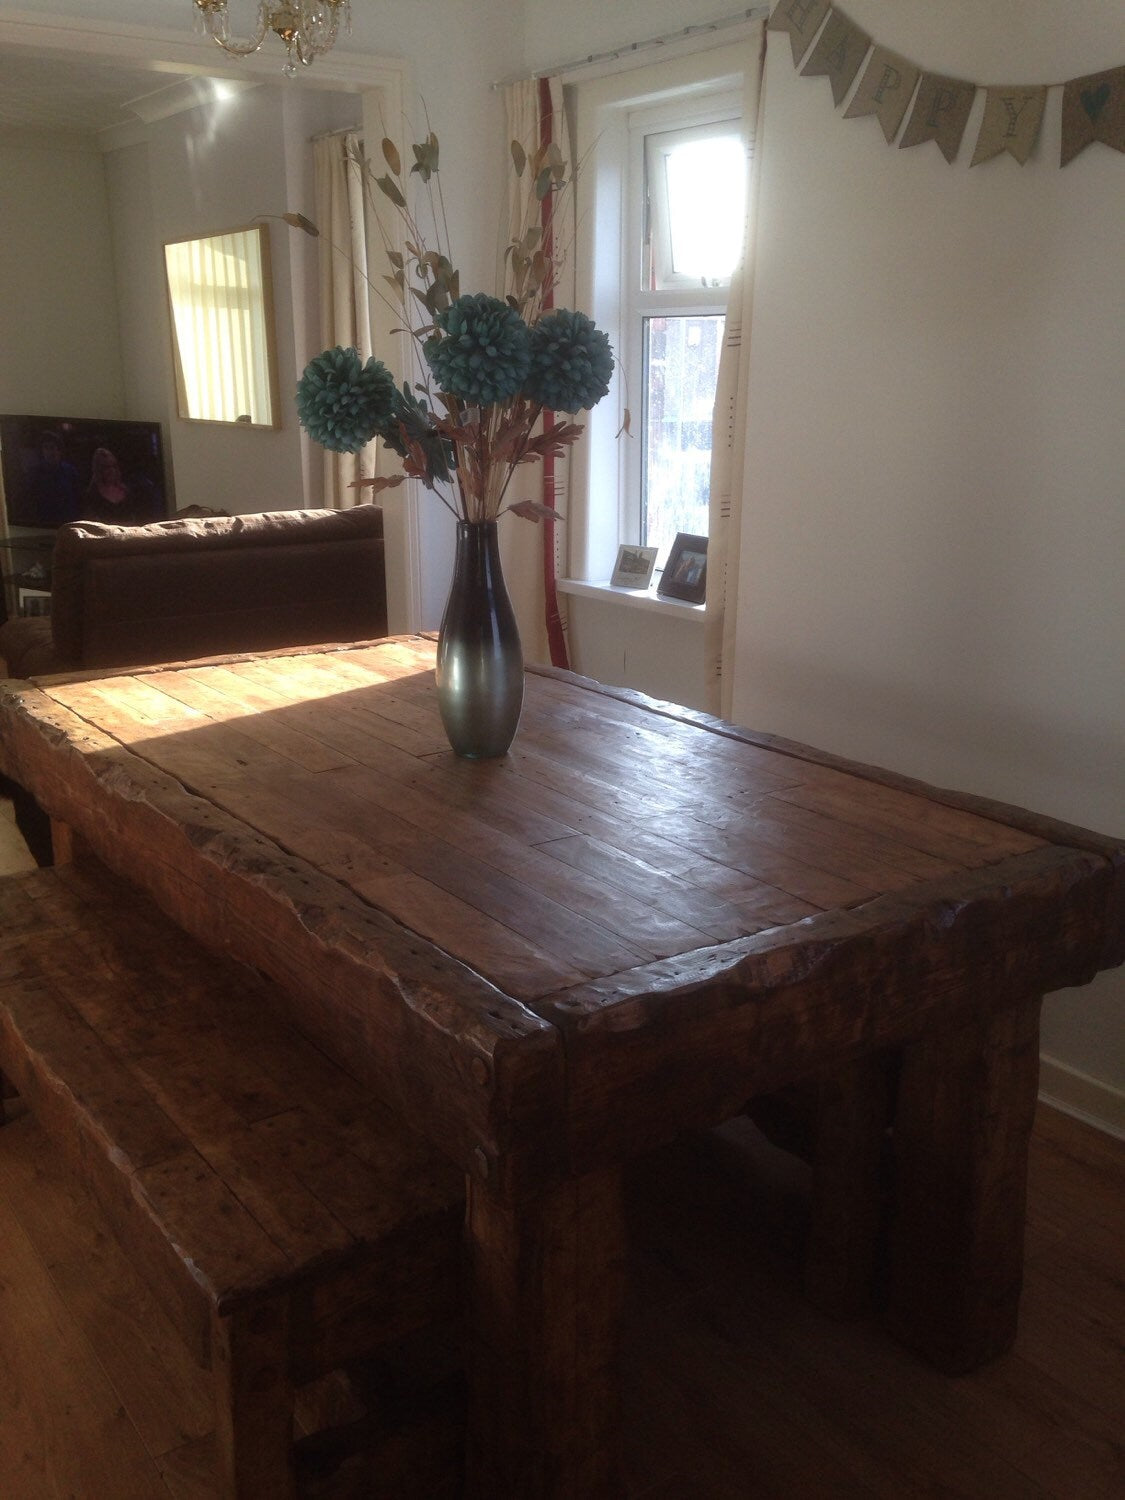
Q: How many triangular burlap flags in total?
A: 6